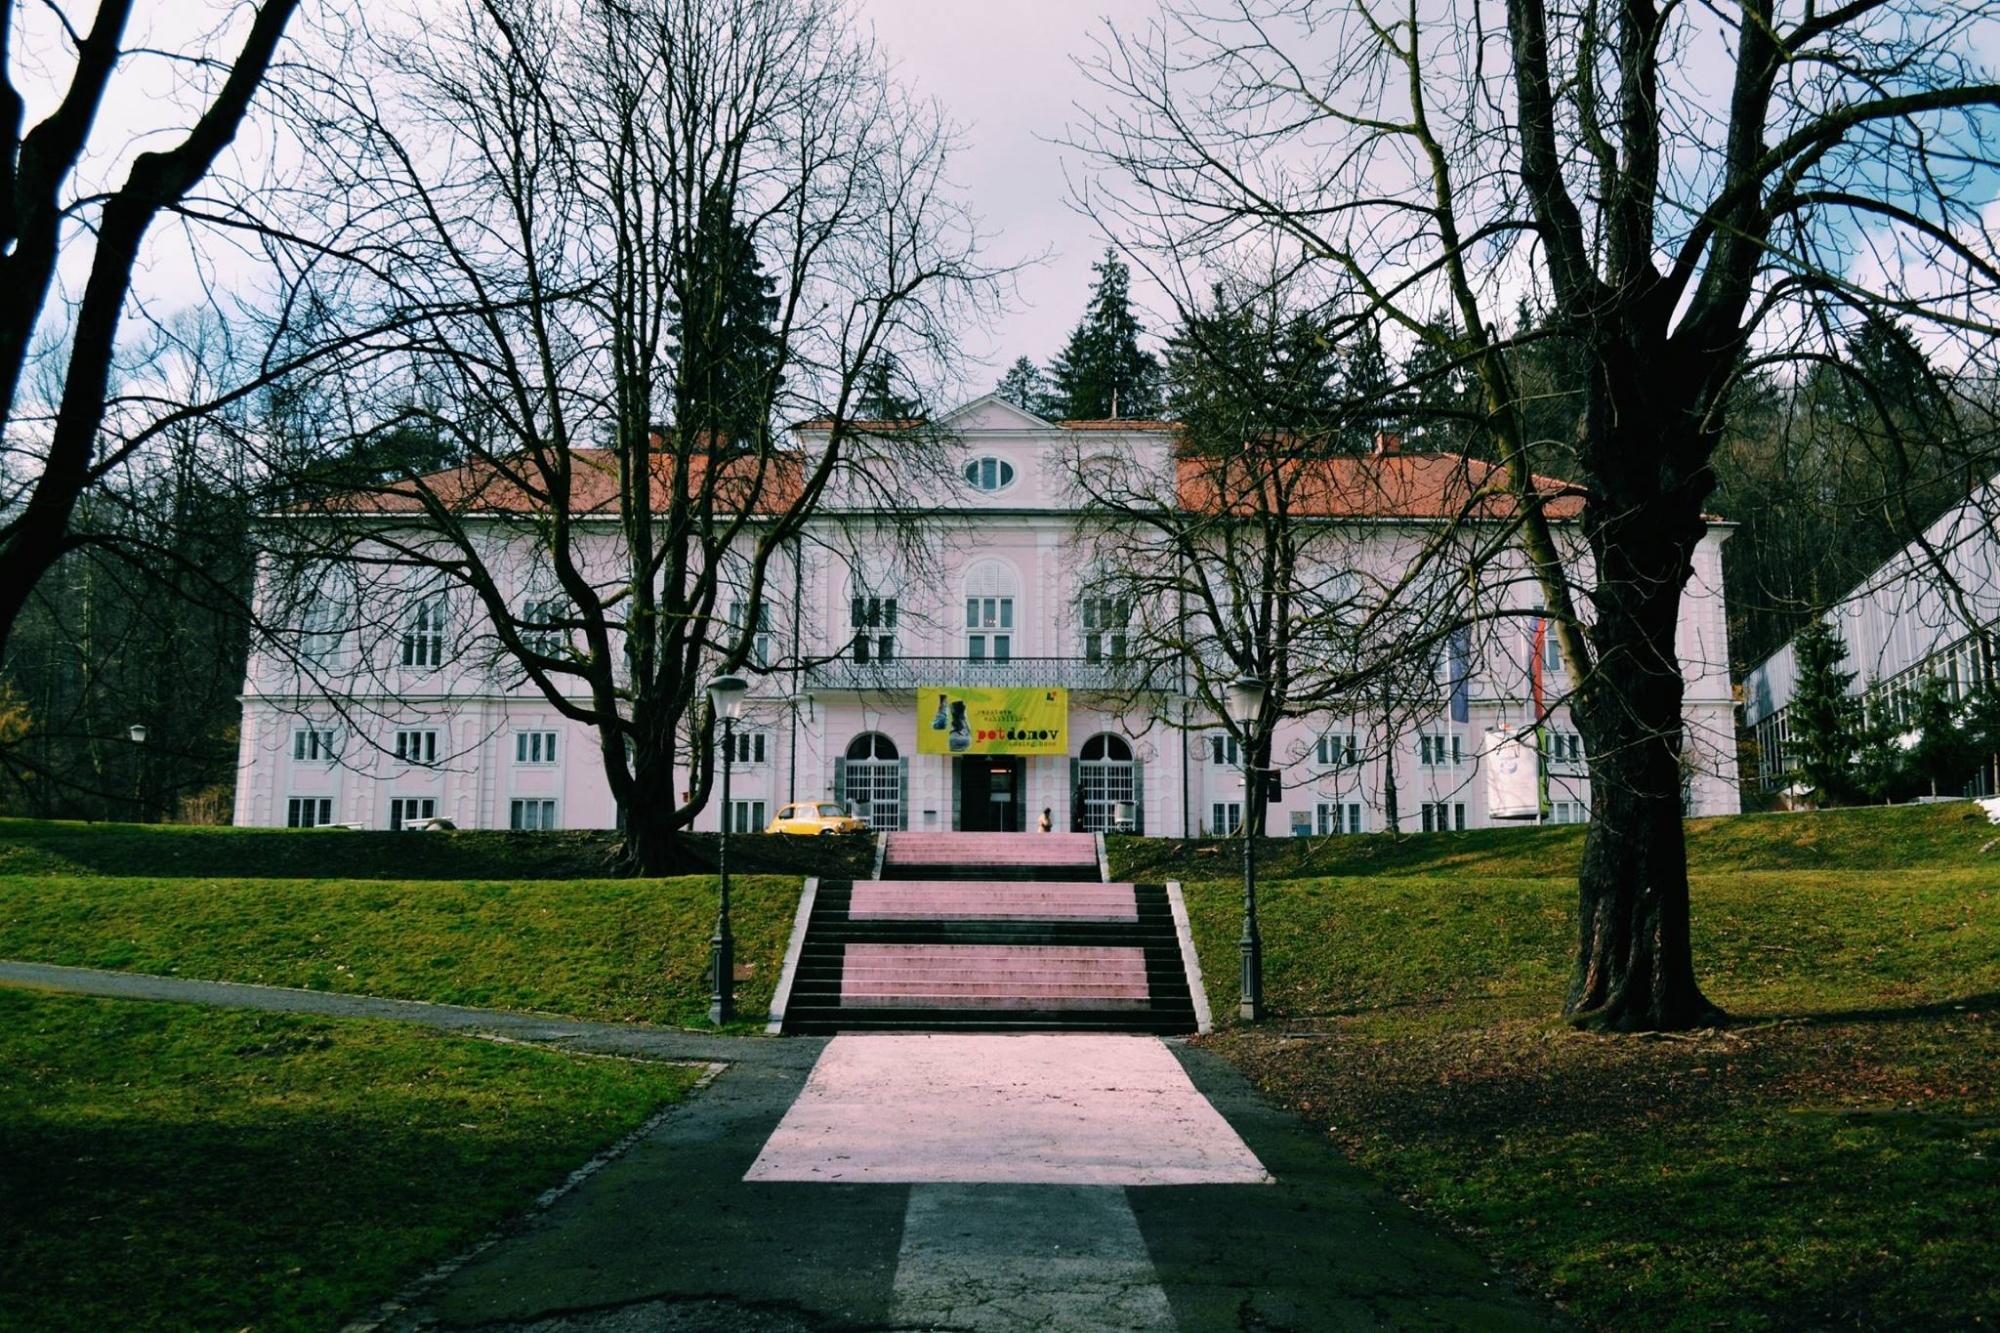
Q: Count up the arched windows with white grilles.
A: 2